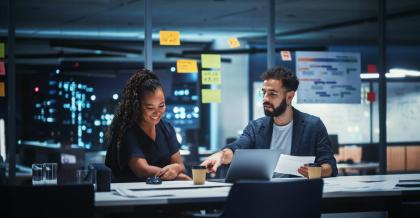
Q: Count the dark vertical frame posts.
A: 4